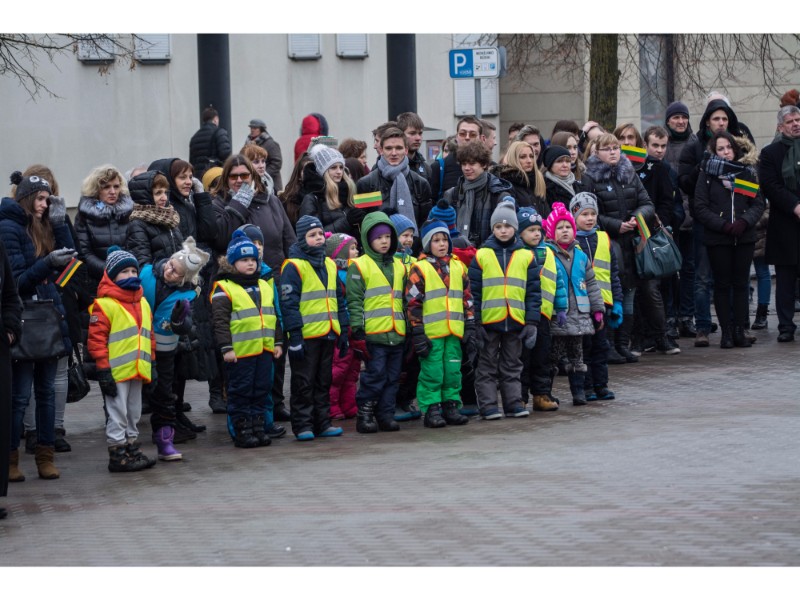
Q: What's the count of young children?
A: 14